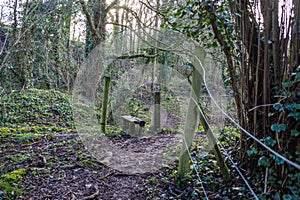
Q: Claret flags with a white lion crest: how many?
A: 0